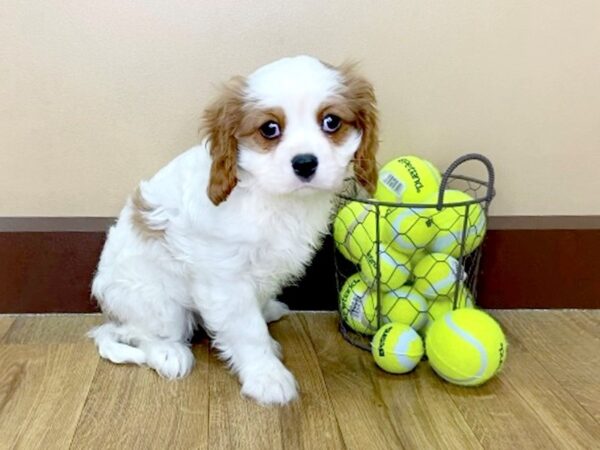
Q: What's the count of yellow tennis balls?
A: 11